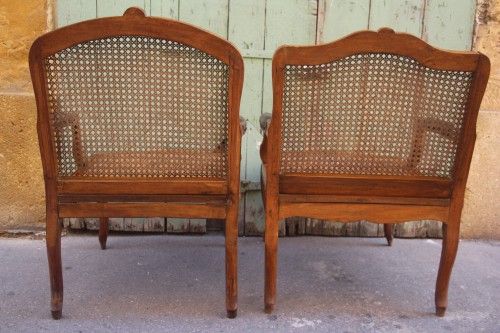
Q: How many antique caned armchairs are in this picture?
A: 2